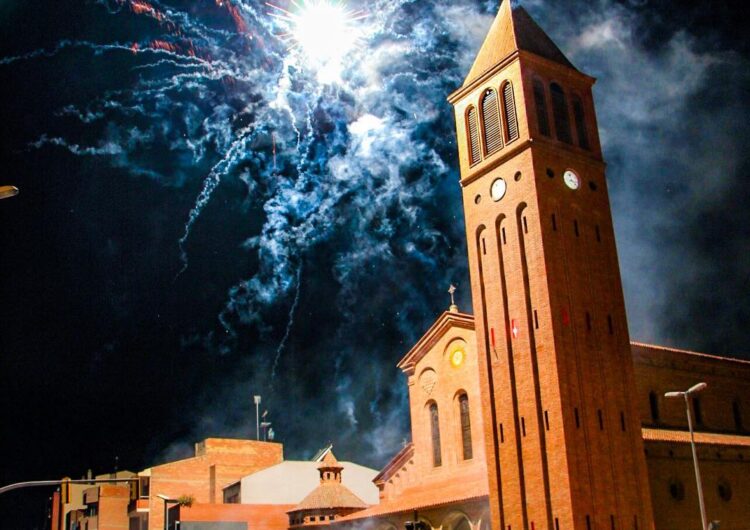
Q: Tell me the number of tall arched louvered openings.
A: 6